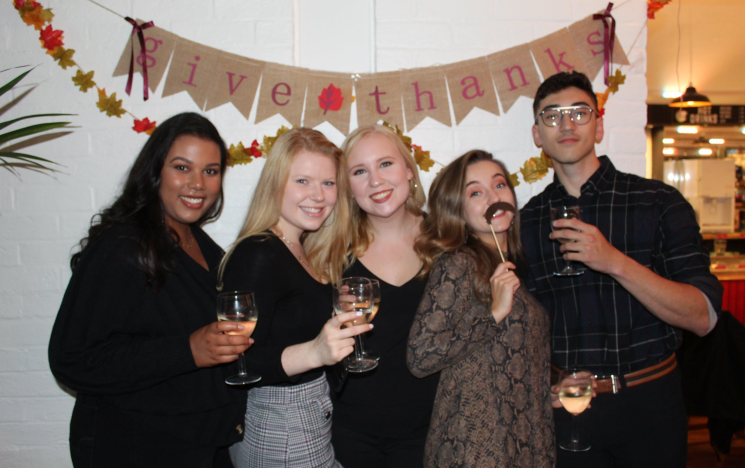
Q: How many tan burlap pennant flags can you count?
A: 11